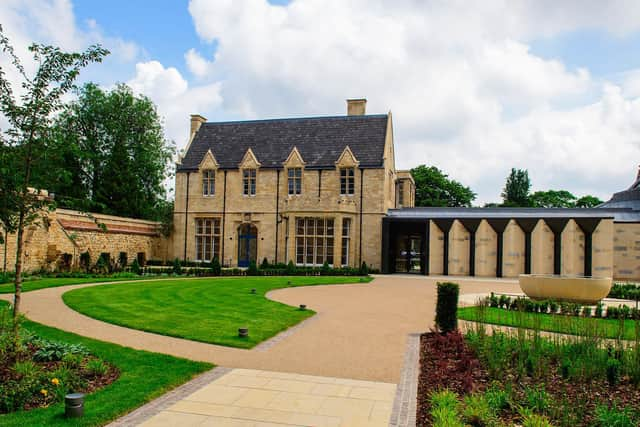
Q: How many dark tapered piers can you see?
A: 6